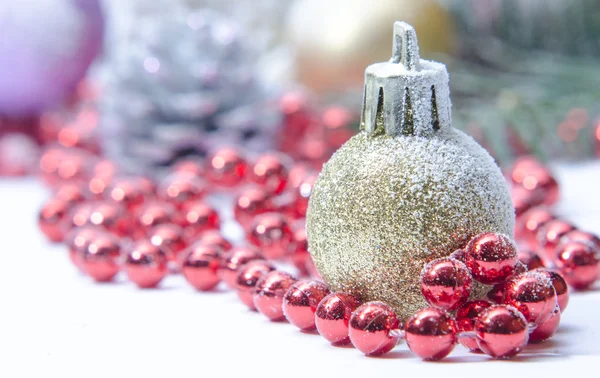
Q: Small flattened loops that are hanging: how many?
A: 1